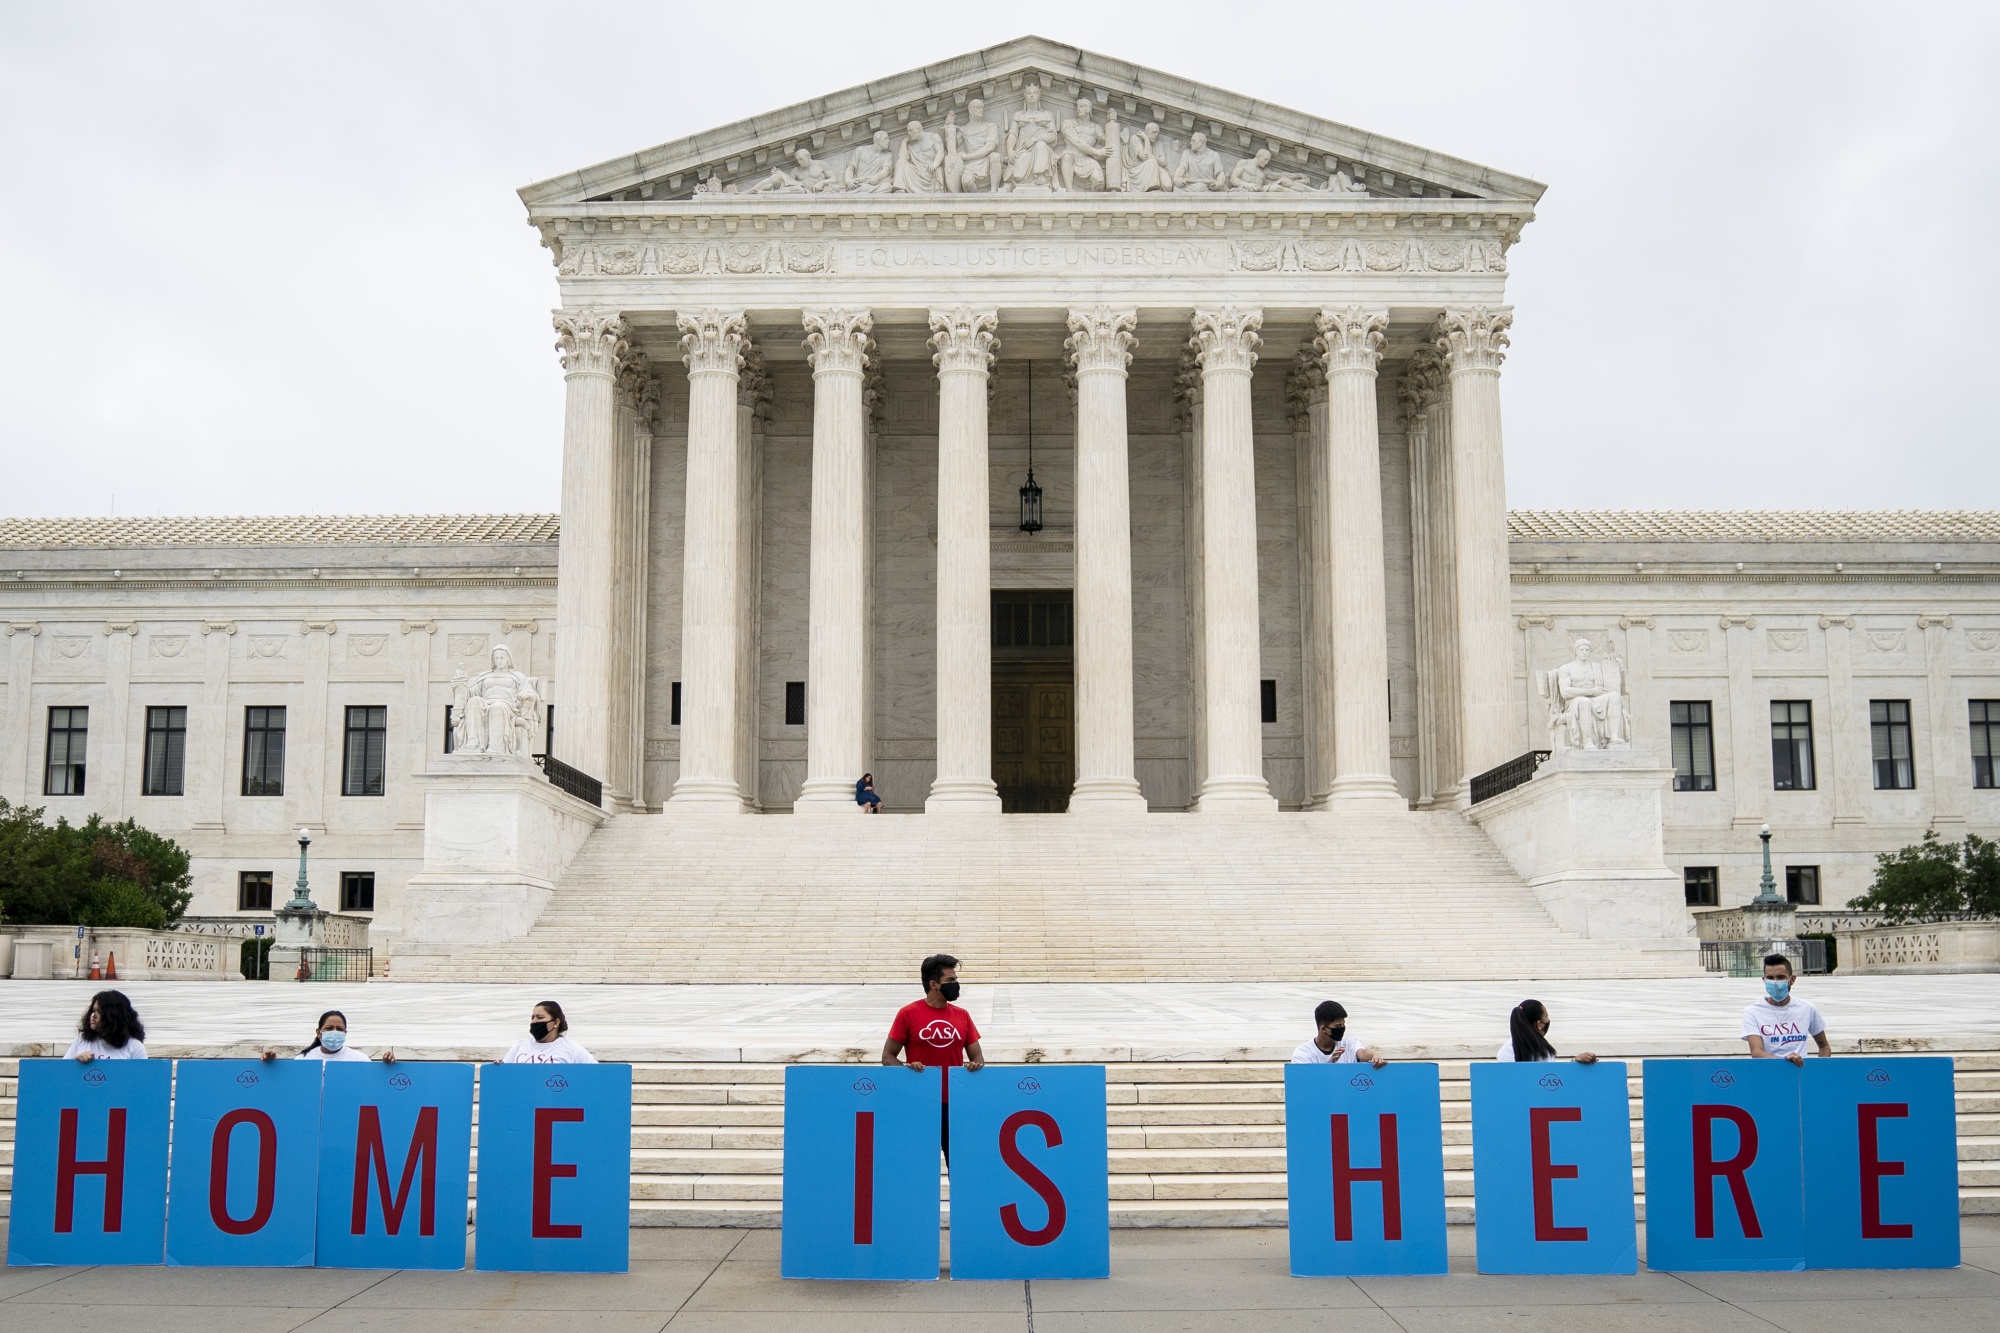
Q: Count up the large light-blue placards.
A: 10